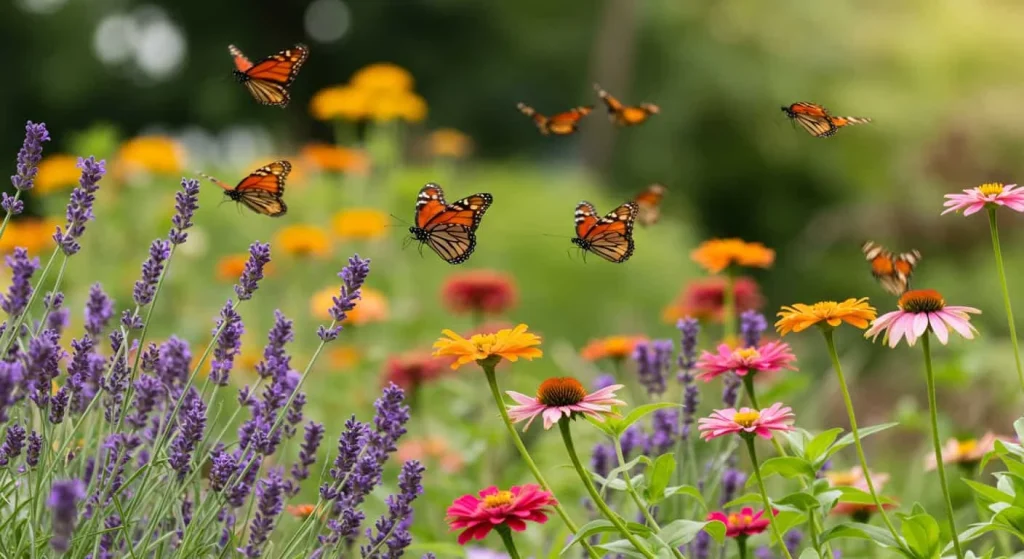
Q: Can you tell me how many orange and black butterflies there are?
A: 9